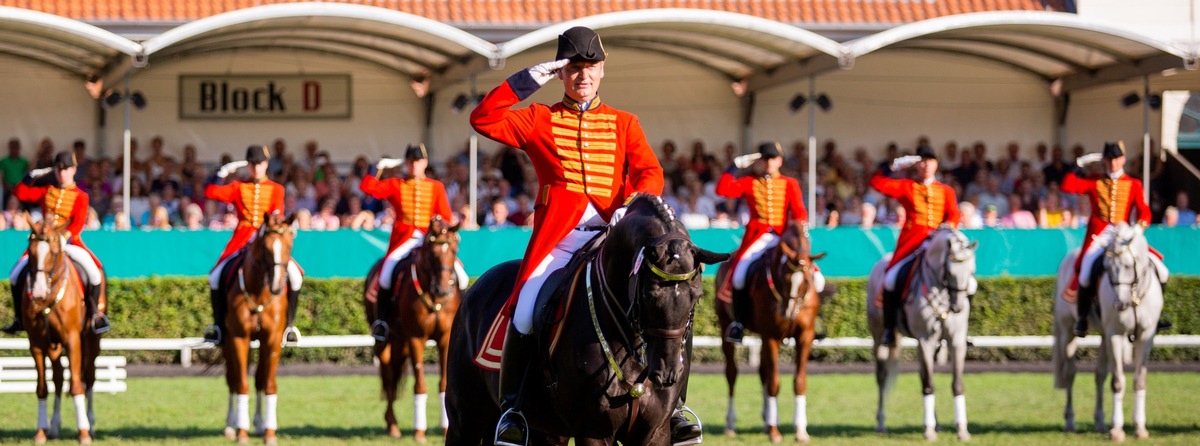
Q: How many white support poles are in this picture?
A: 4